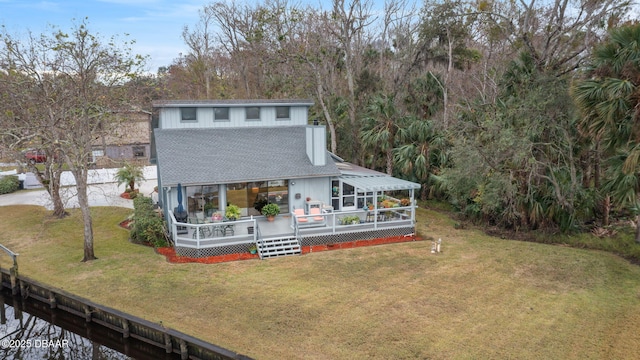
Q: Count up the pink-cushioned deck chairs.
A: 2